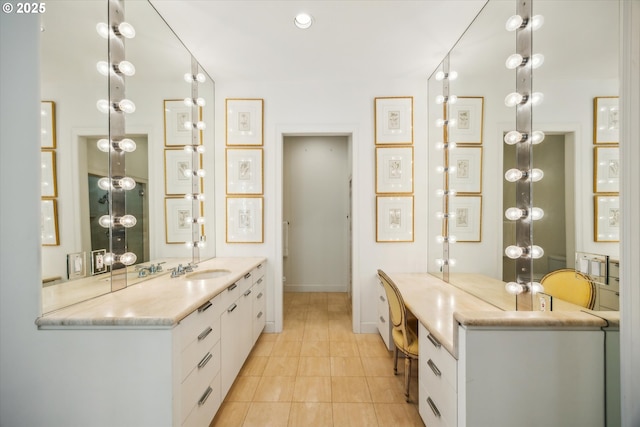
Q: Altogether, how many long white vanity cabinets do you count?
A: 2